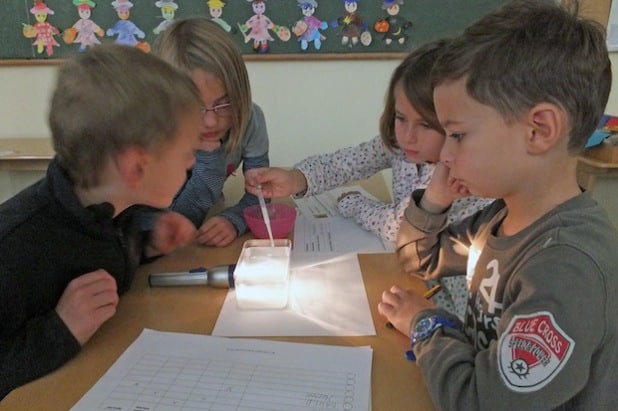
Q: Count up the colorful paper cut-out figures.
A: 9